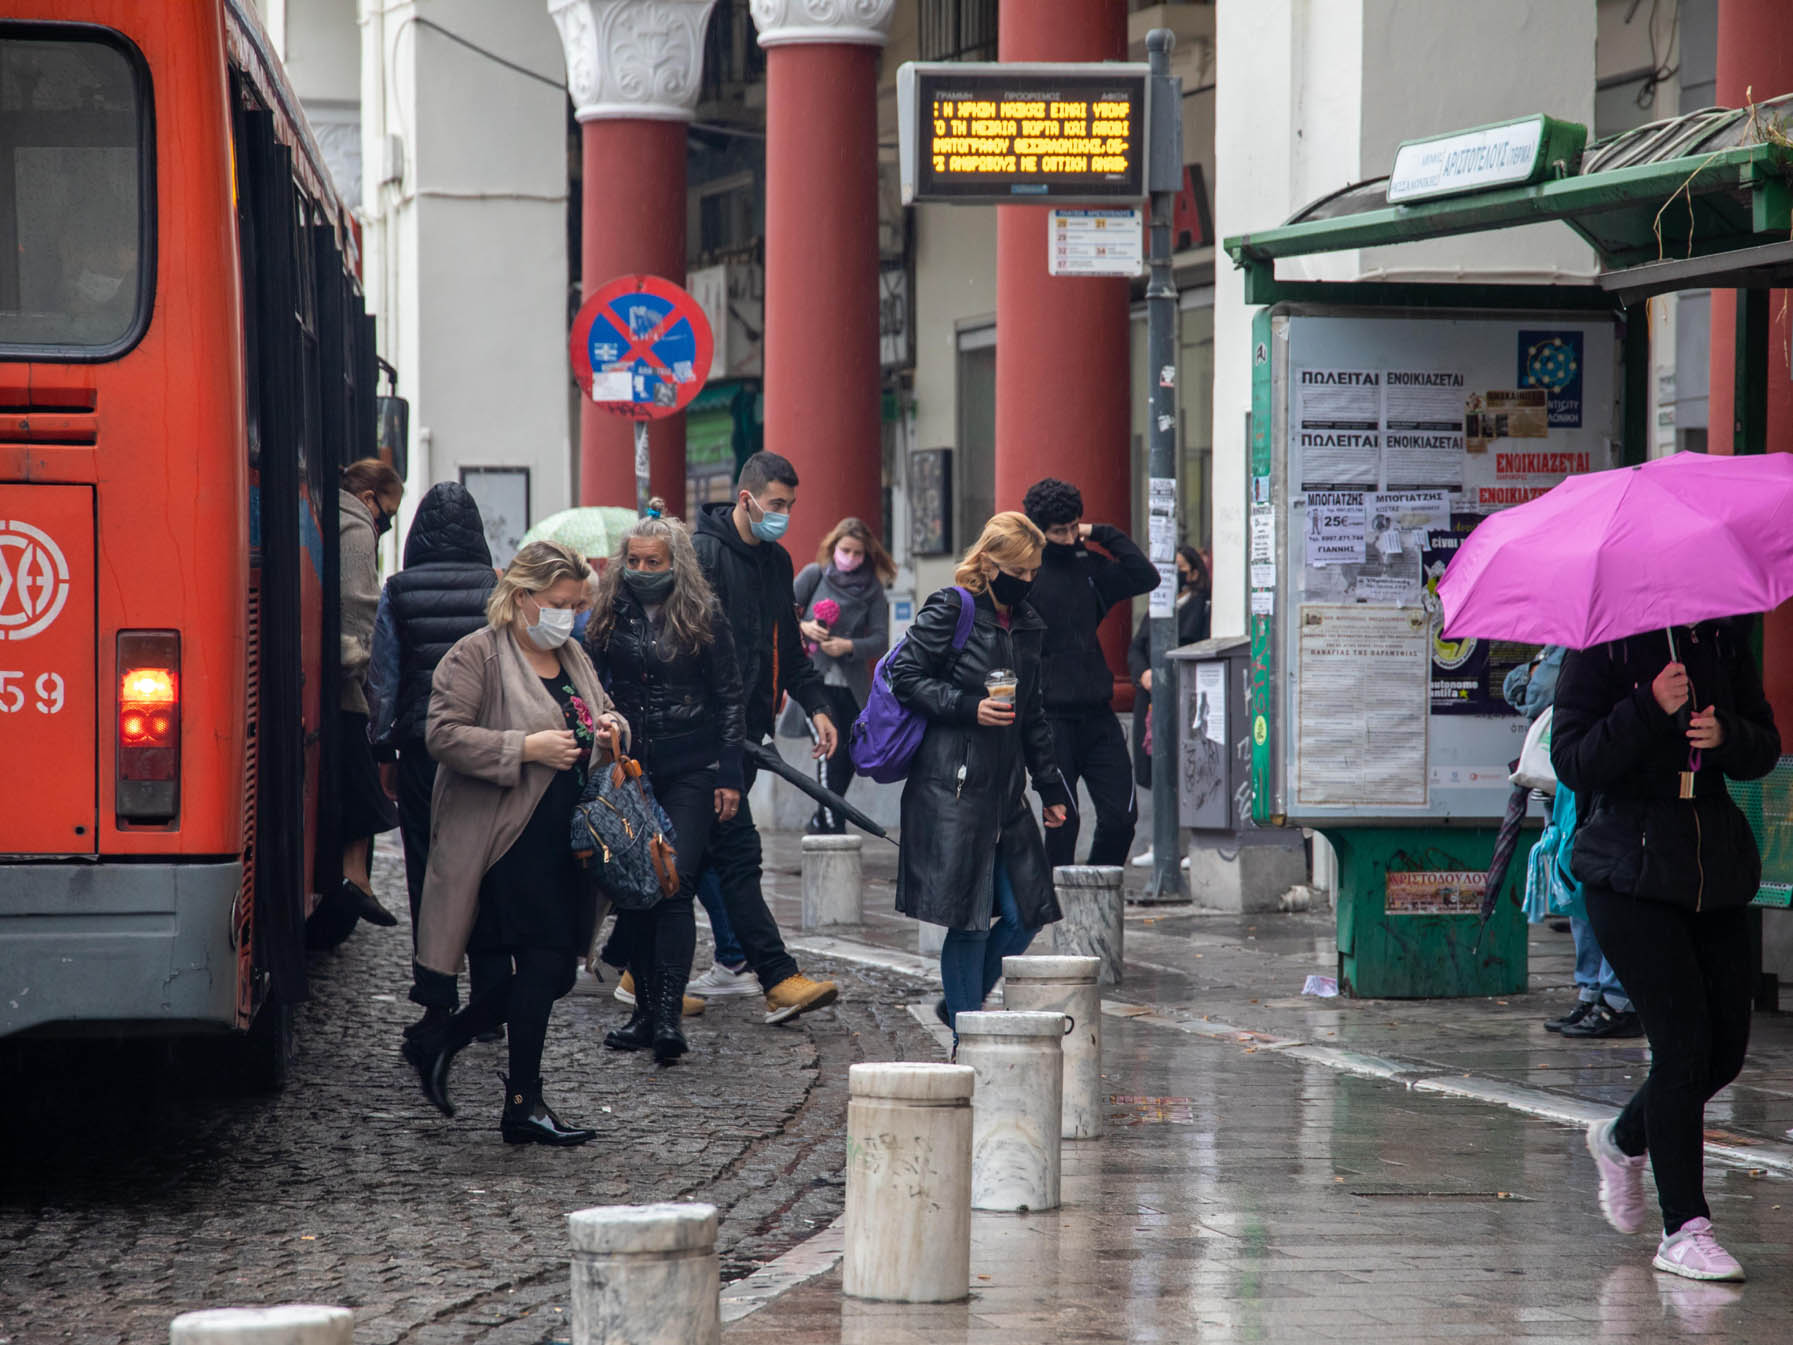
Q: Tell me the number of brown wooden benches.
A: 0